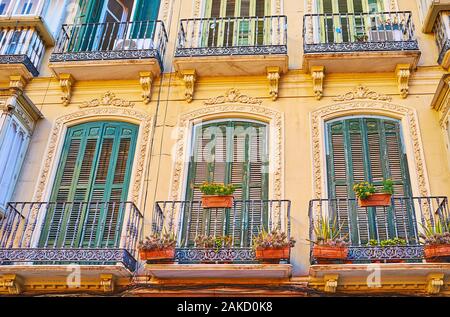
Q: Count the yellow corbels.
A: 11